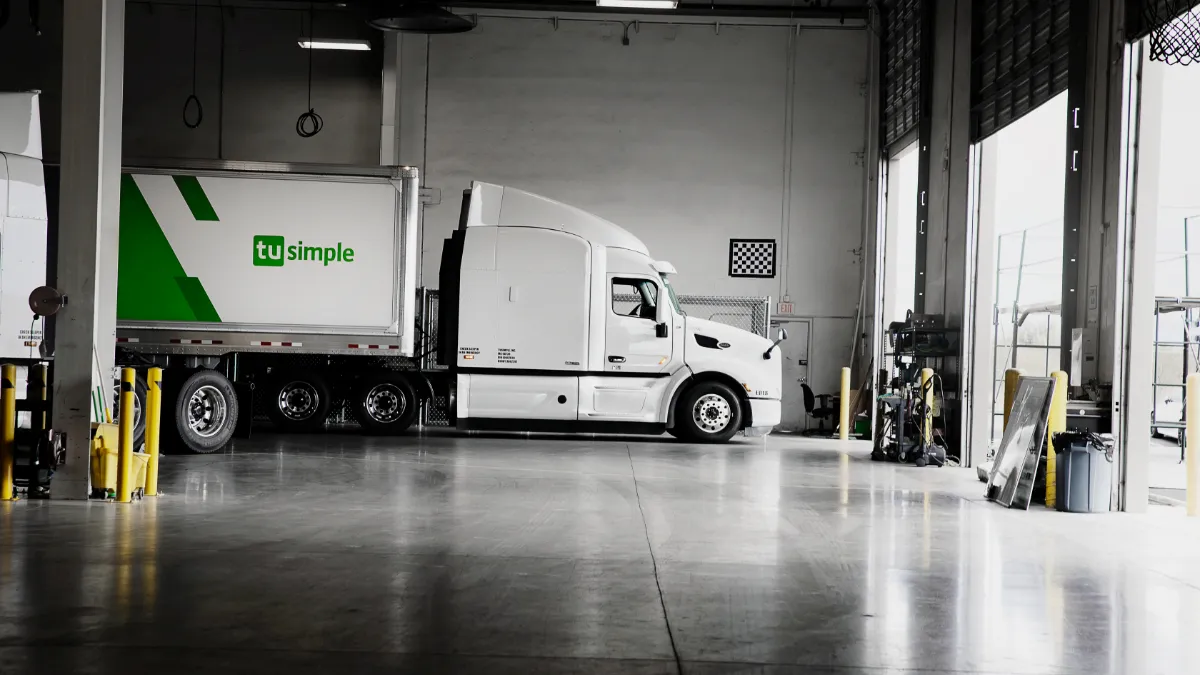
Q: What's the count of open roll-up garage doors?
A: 3